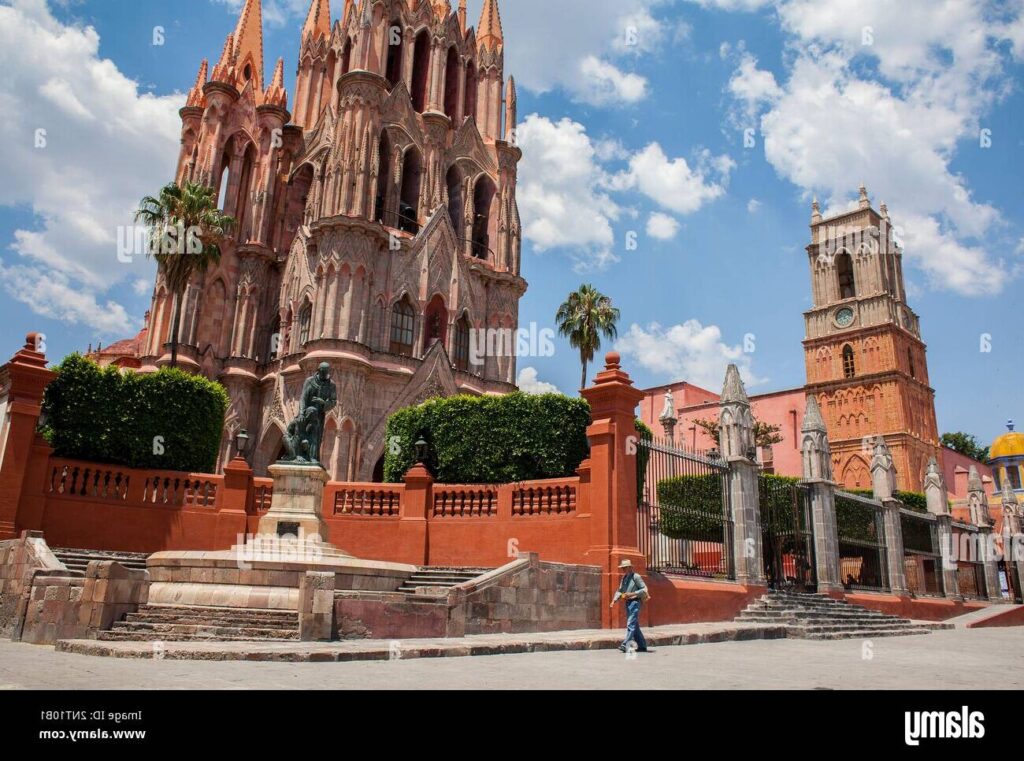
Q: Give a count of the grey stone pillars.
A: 6